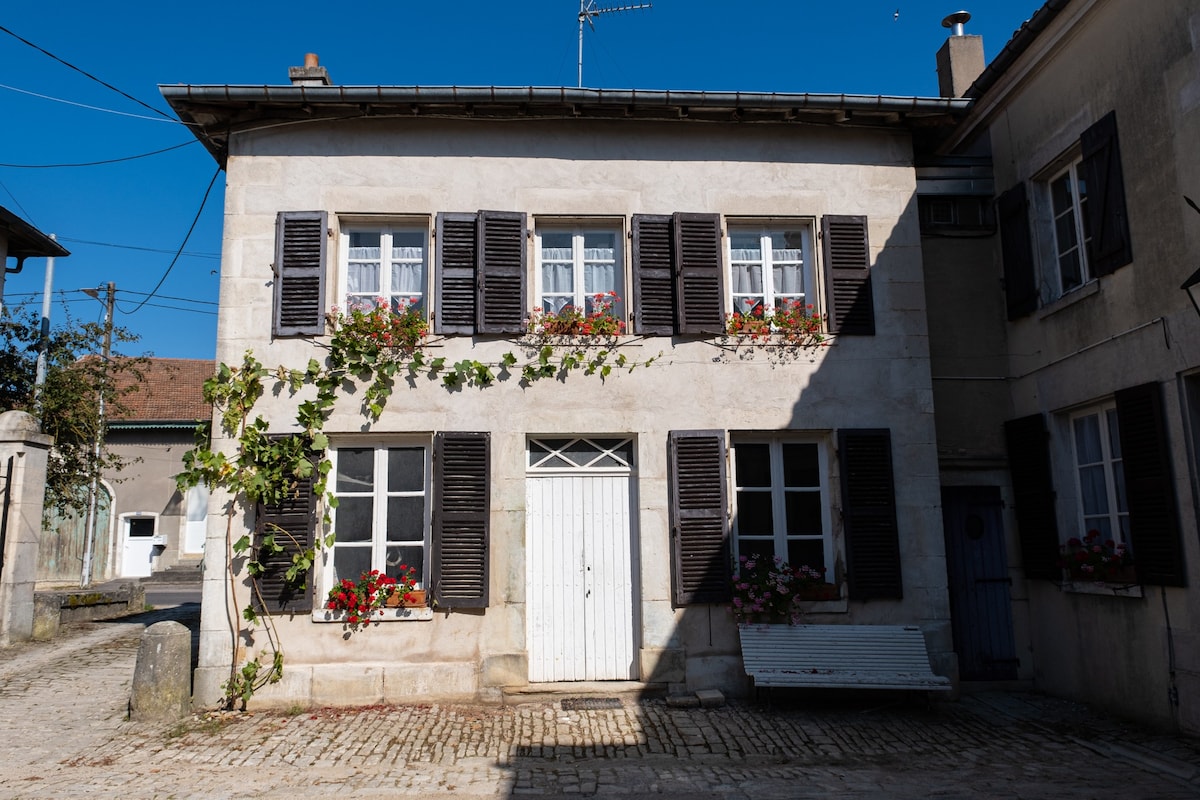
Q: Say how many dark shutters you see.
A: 14